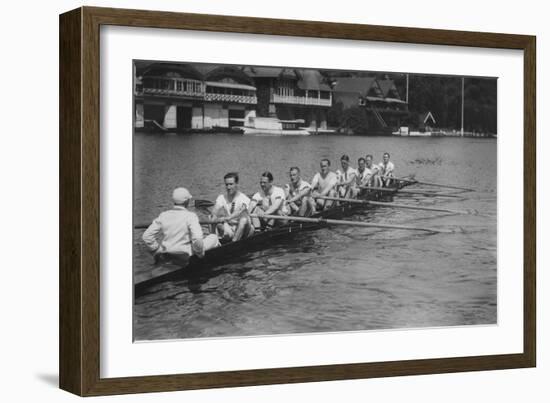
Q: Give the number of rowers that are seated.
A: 8